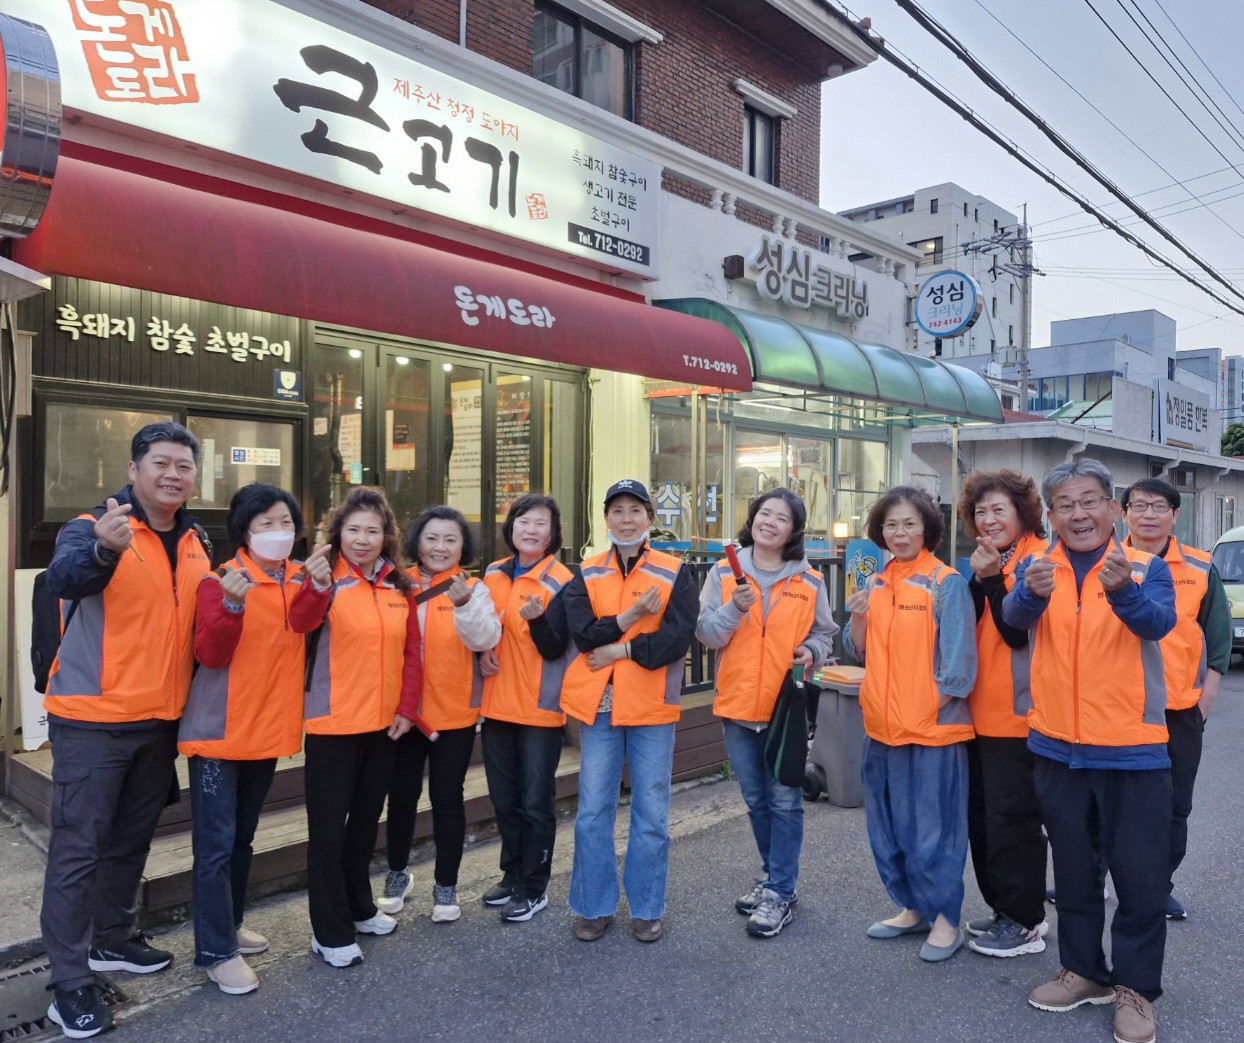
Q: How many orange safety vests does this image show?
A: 11